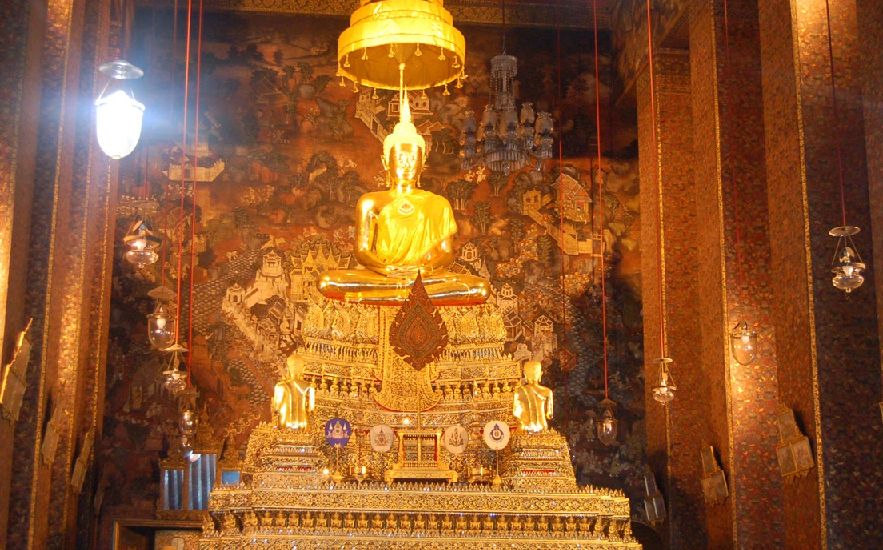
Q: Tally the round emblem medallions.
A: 4